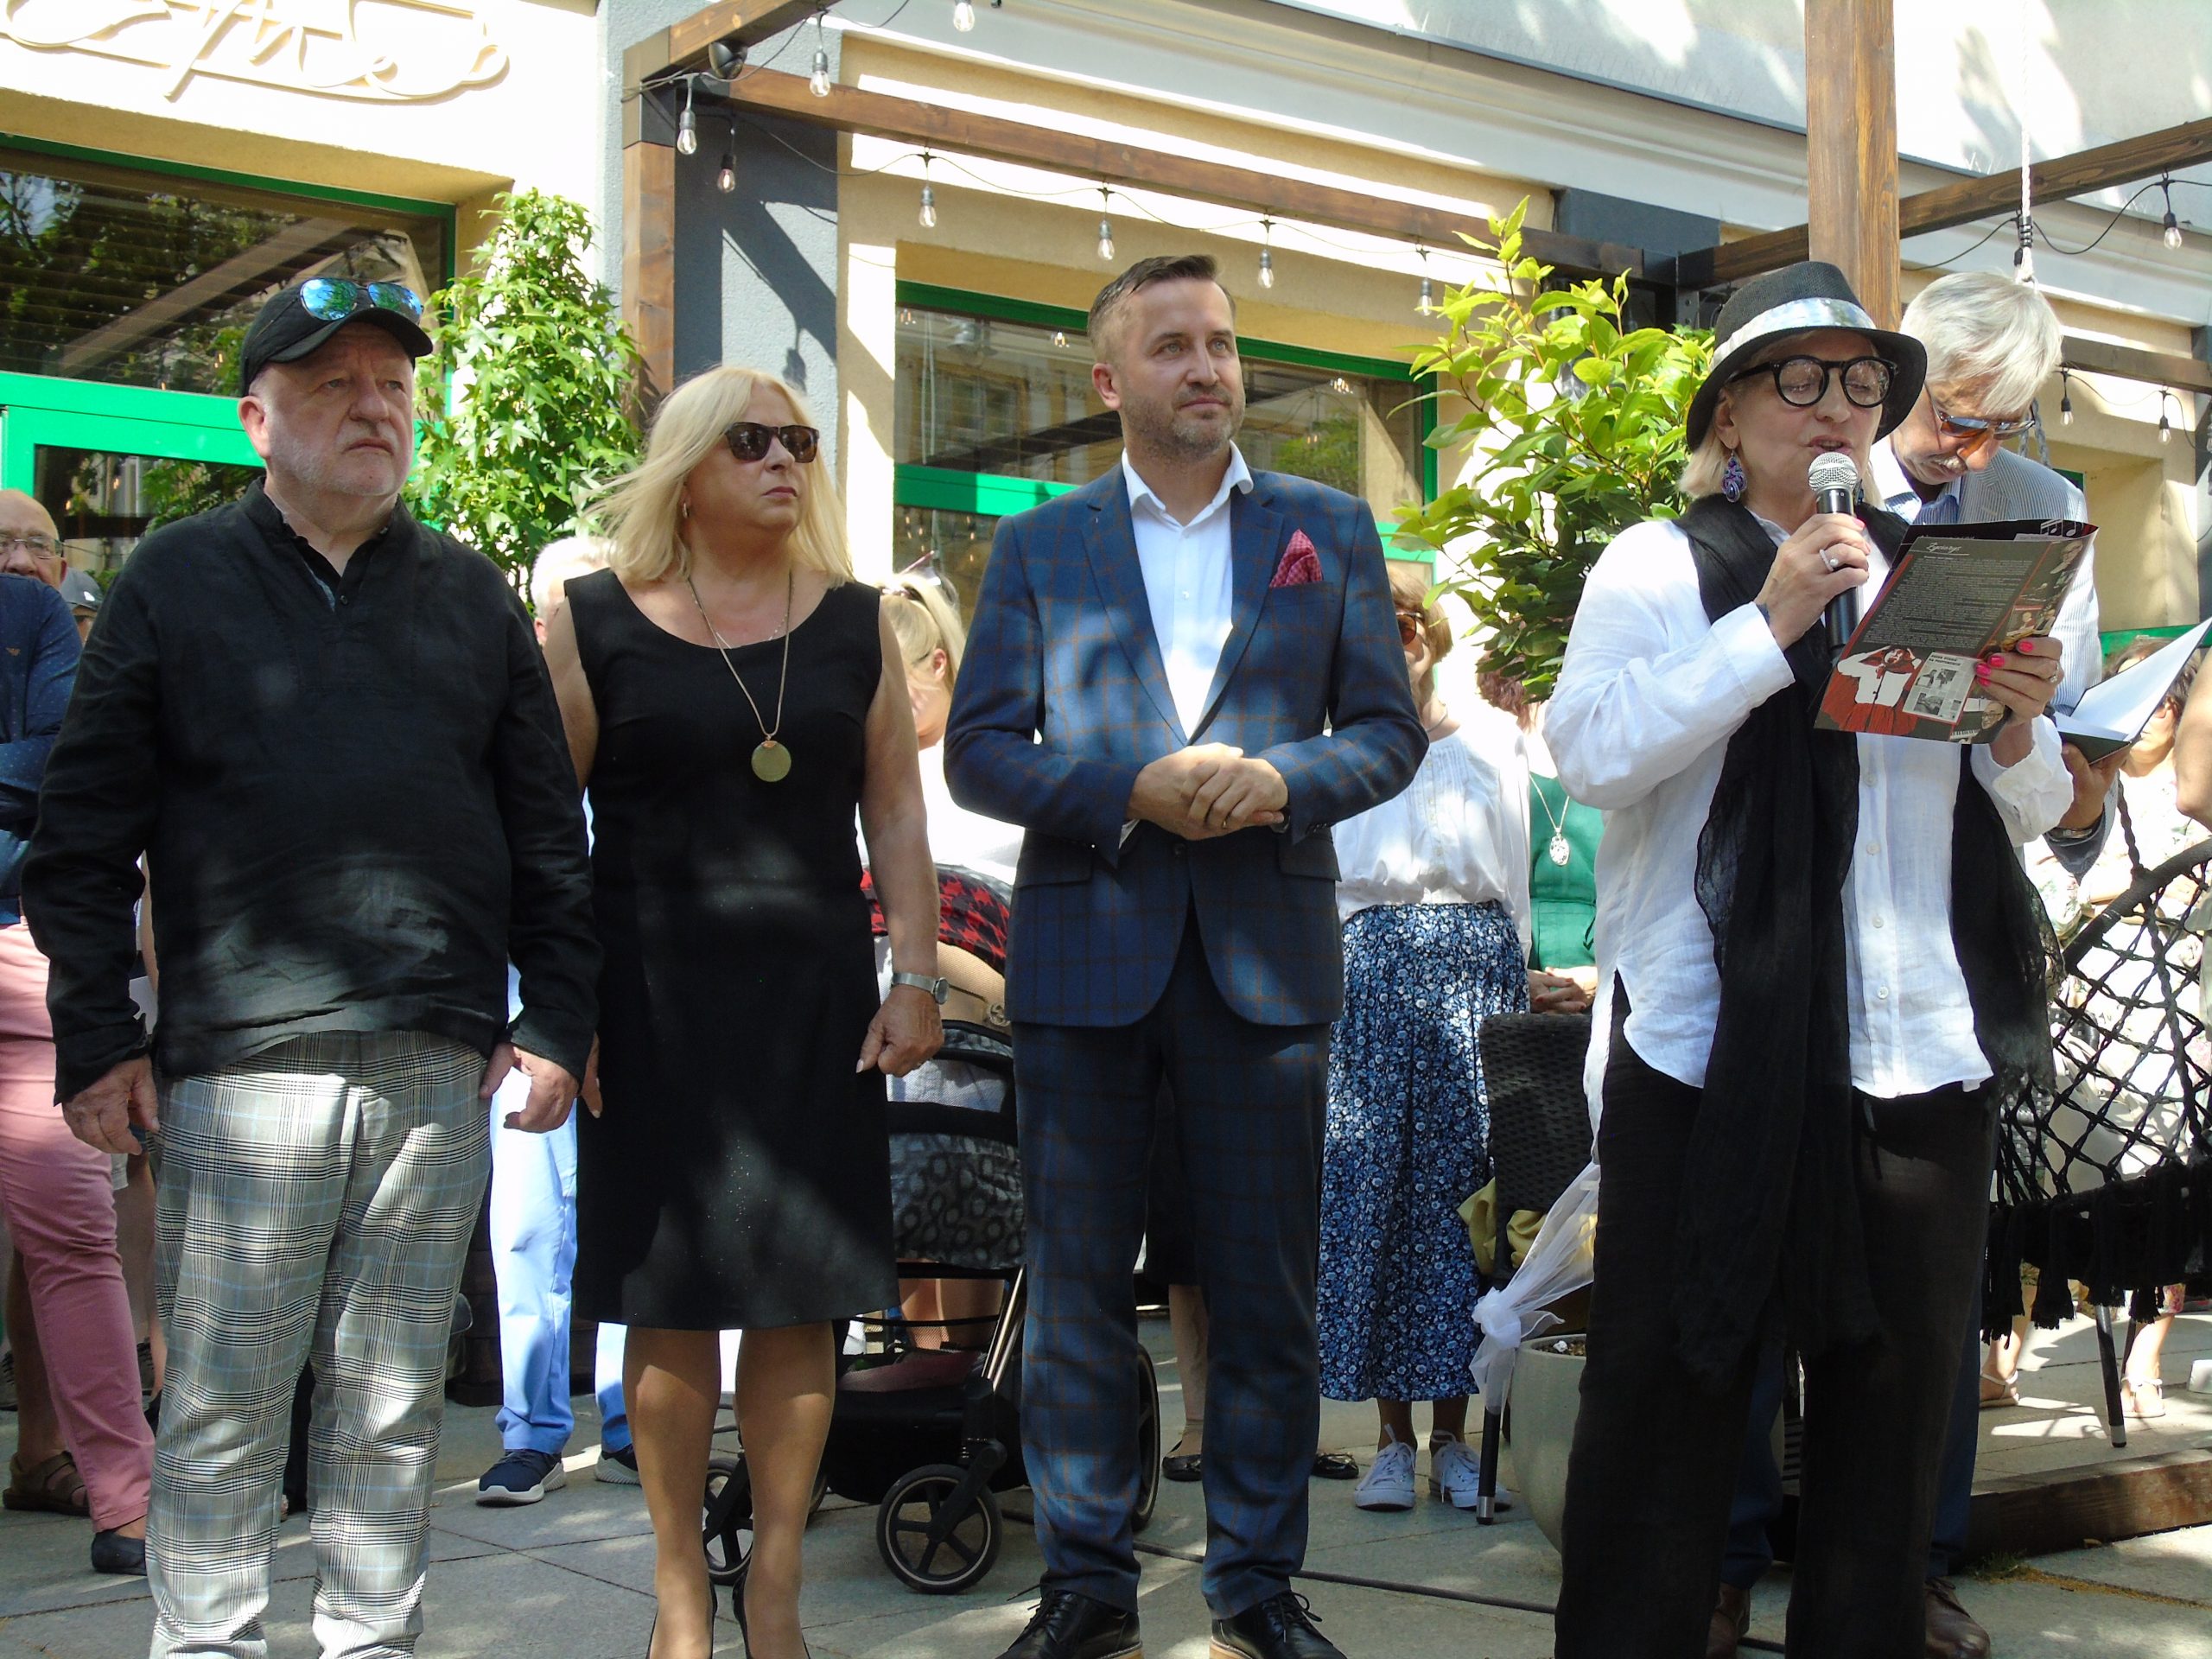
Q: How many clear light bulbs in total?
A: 11